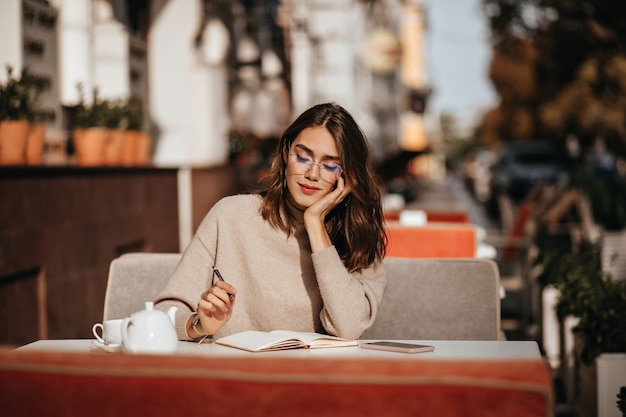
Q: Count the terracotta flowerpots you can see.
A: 6